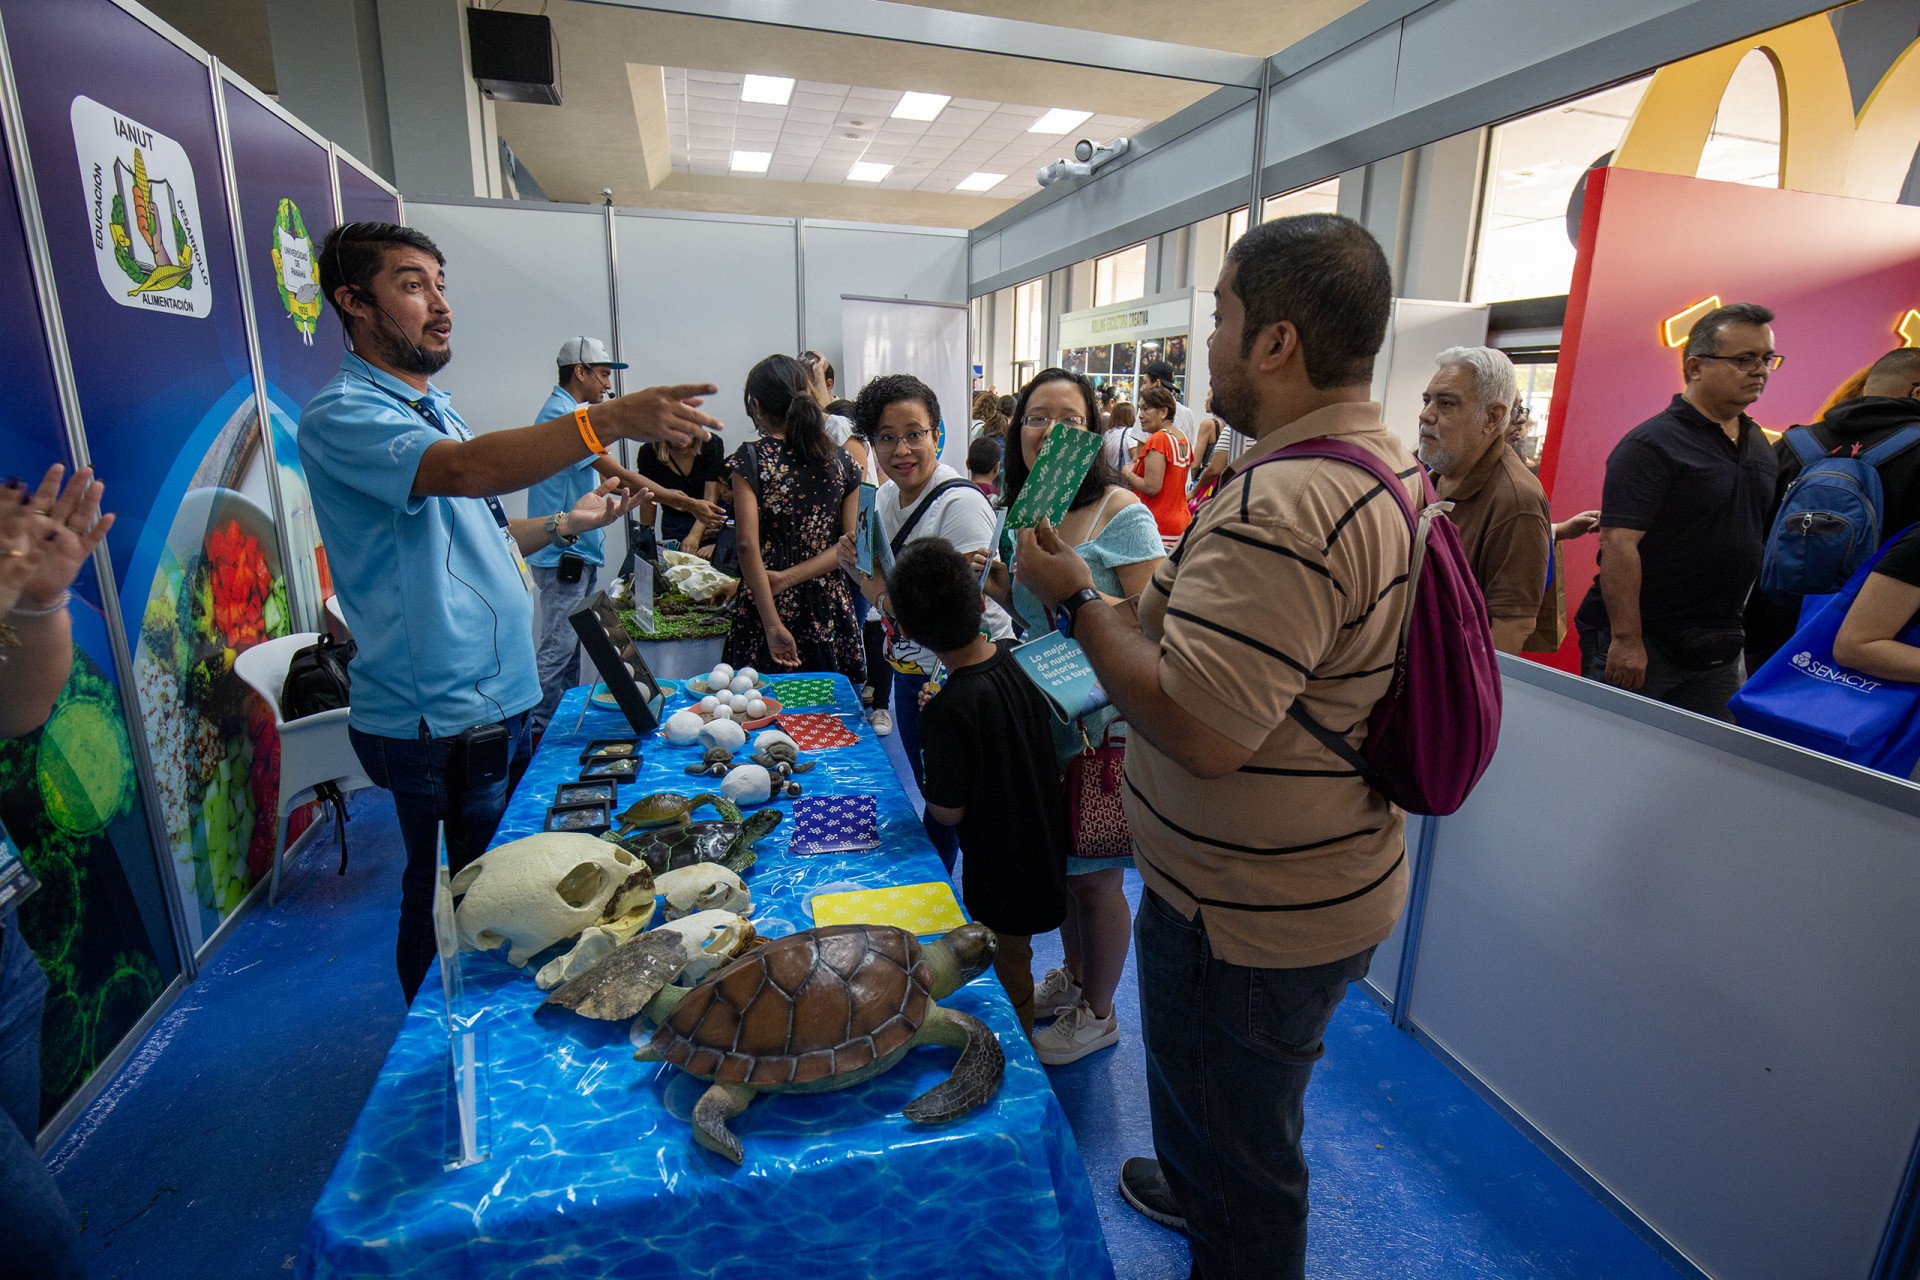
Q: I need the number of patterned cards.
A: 5